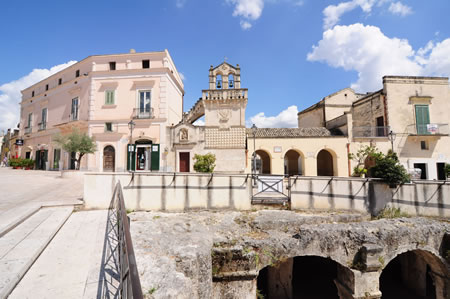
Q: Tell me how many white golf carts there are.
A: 0